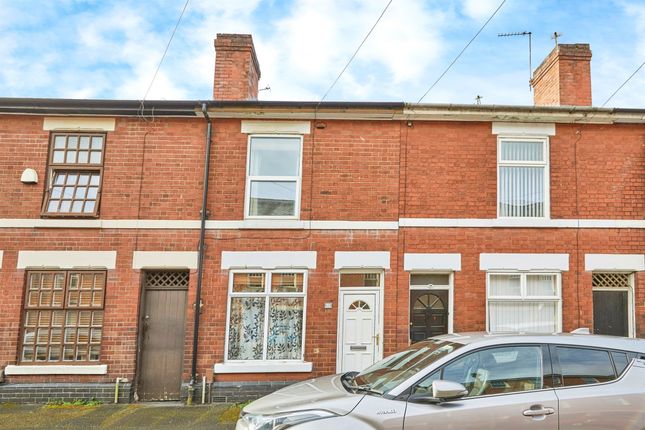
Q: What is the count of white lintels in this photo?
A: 10